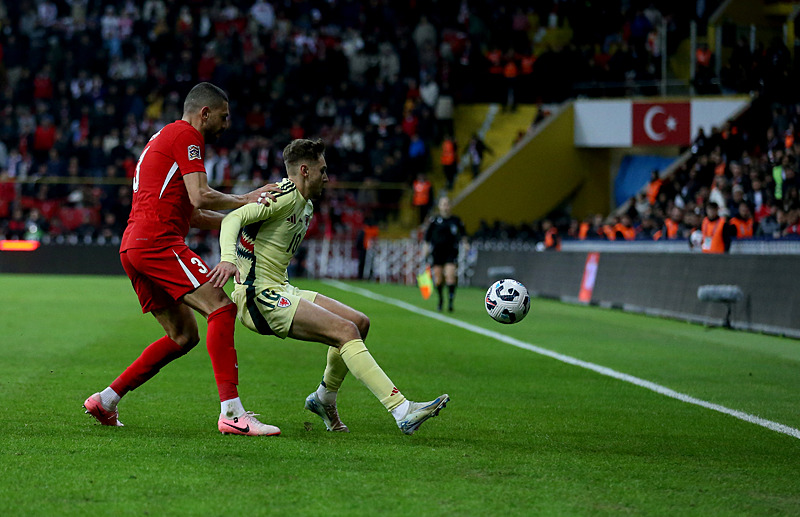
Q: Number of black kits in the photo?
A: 1